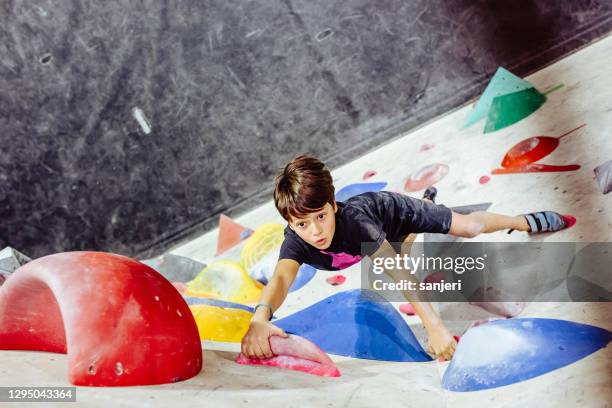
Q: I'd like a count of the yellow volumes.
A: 3